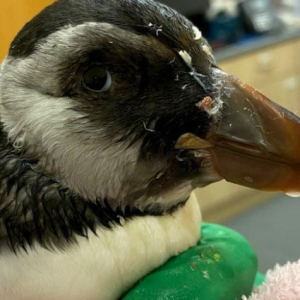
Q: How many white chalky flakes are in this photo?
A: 3